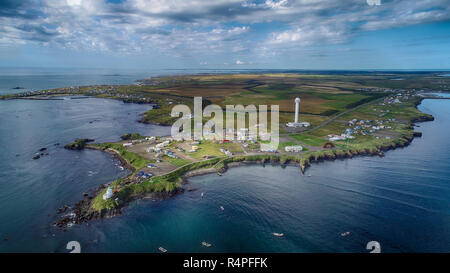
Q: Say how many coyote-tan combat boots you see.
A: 0